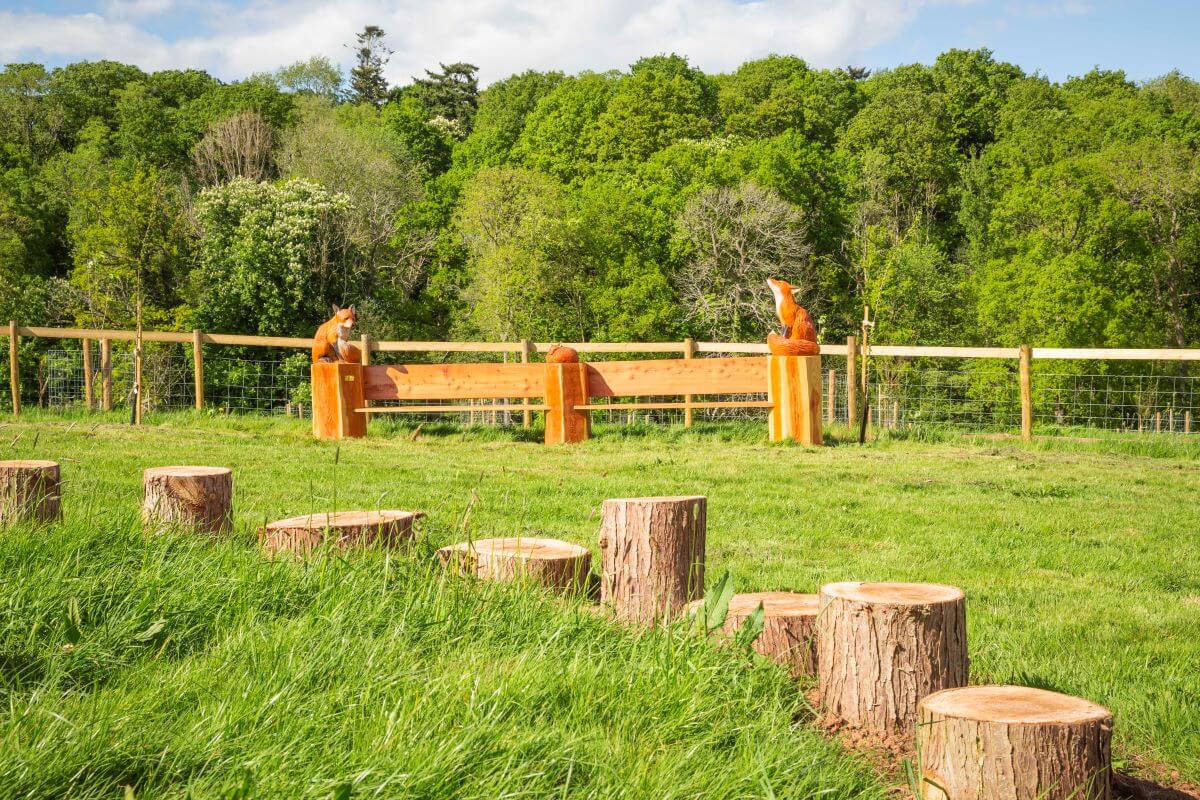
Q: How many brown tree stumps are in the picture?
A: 8